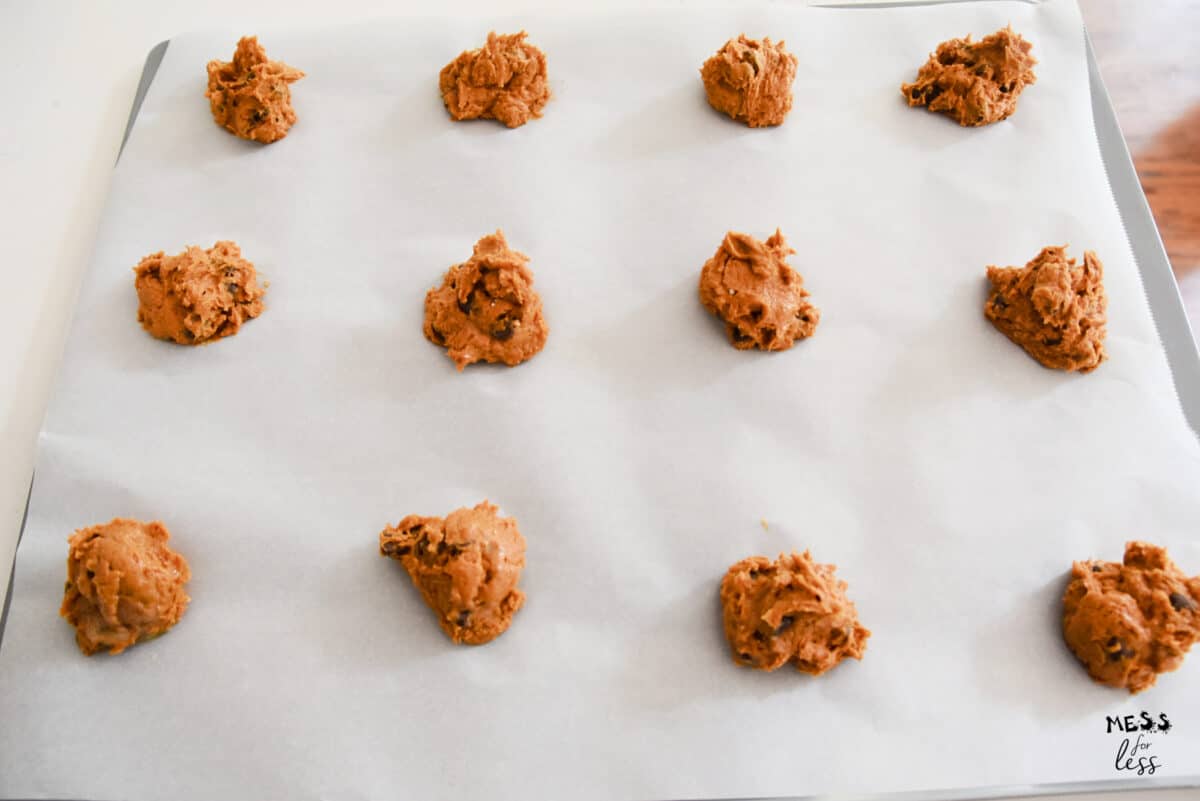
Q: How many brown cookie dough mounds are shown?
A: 12